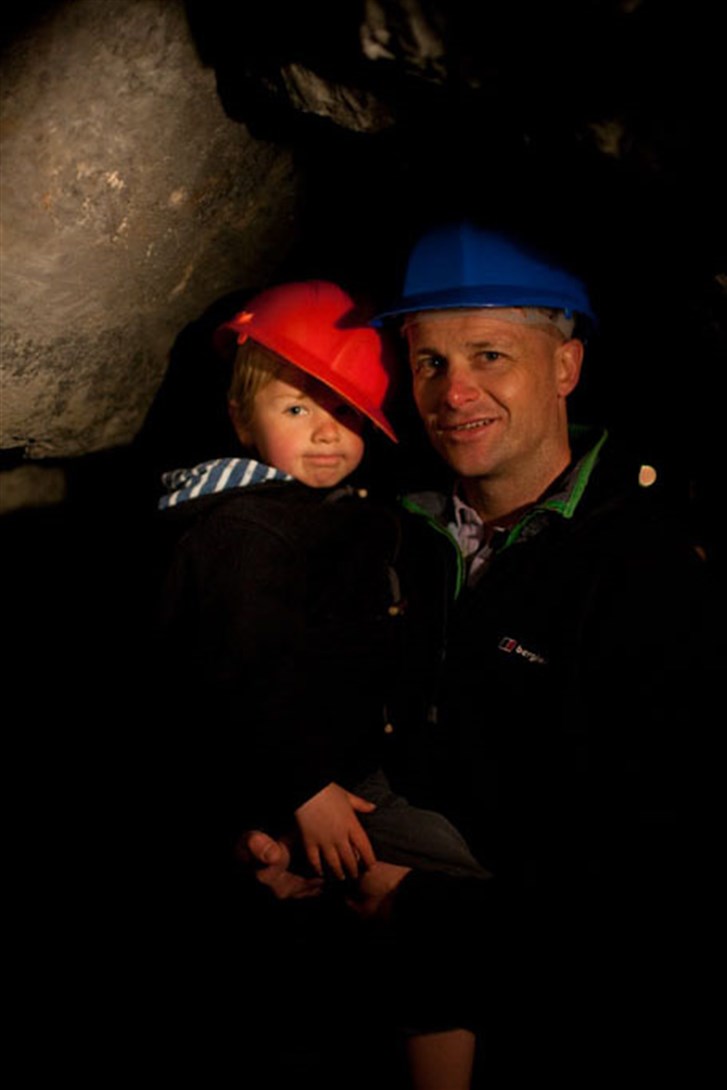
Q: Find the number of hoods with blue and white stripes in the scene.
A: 1